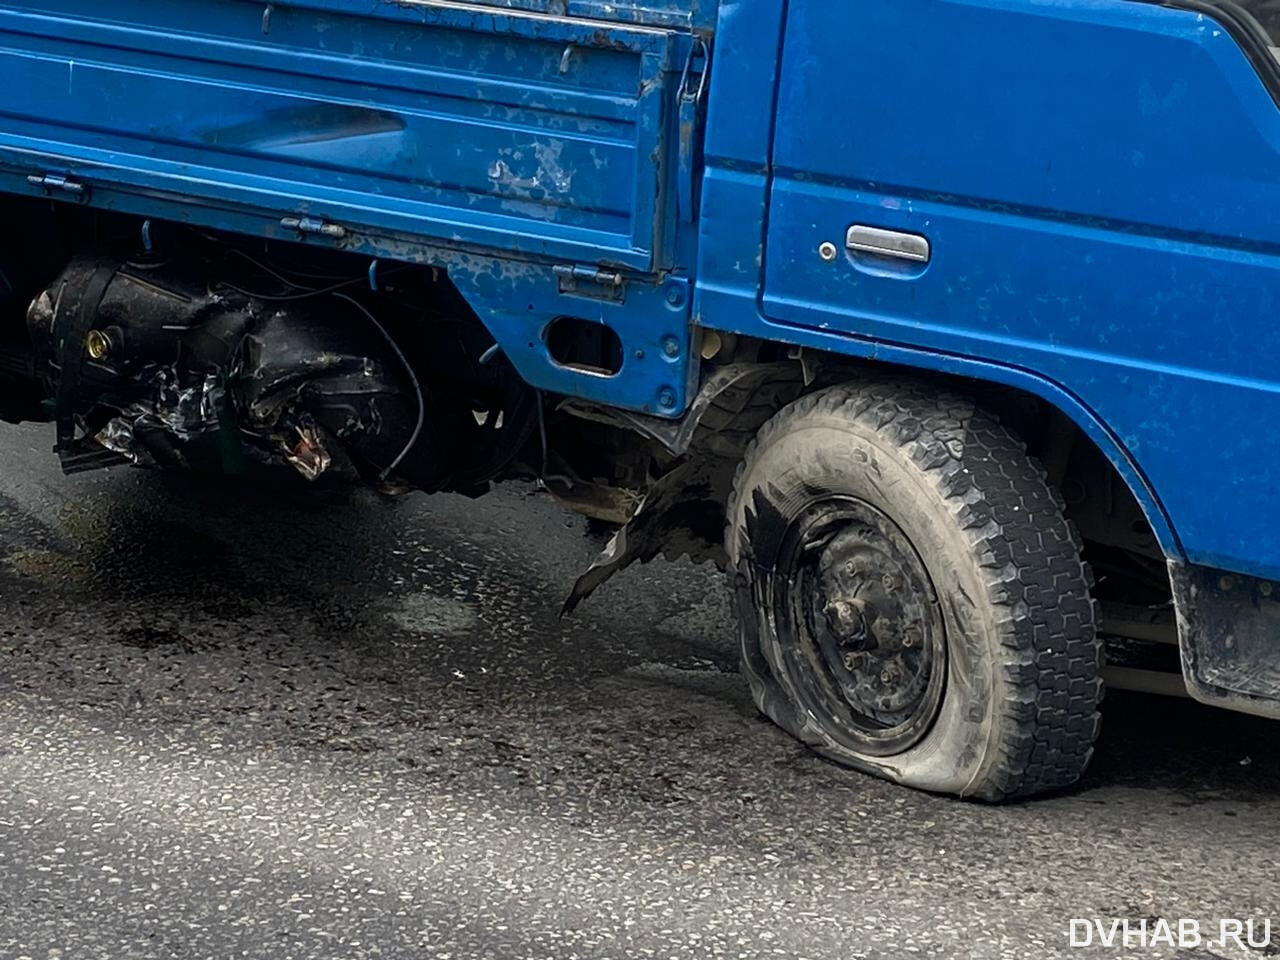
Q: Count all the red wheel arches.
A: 0